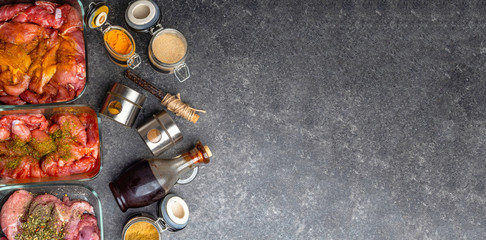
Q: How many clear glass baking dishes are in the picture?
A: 3